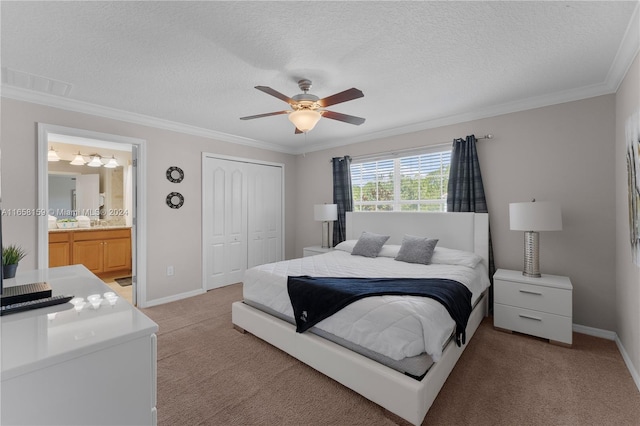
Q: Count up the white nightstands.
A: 2